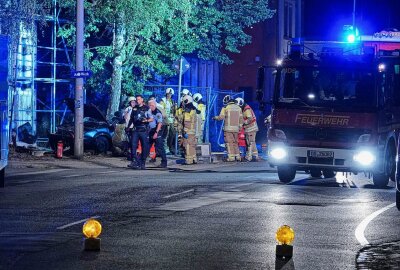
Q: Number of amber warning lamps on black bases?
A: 2